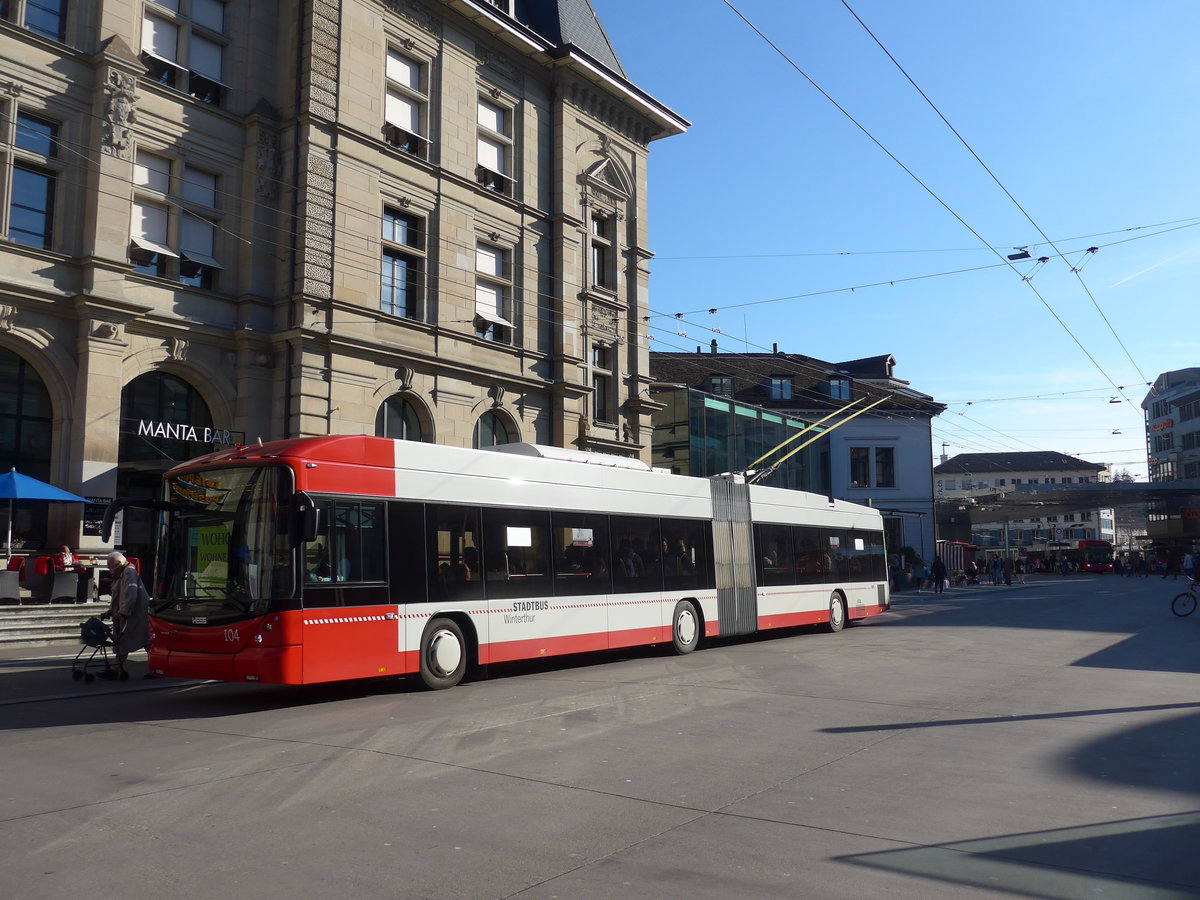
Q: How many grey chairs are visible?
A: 2